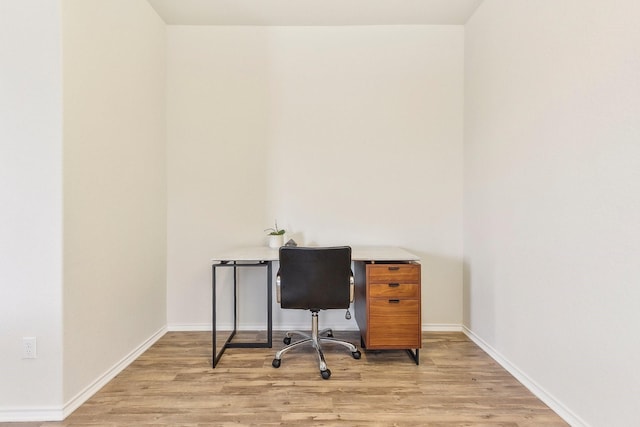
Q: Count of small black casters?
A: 5